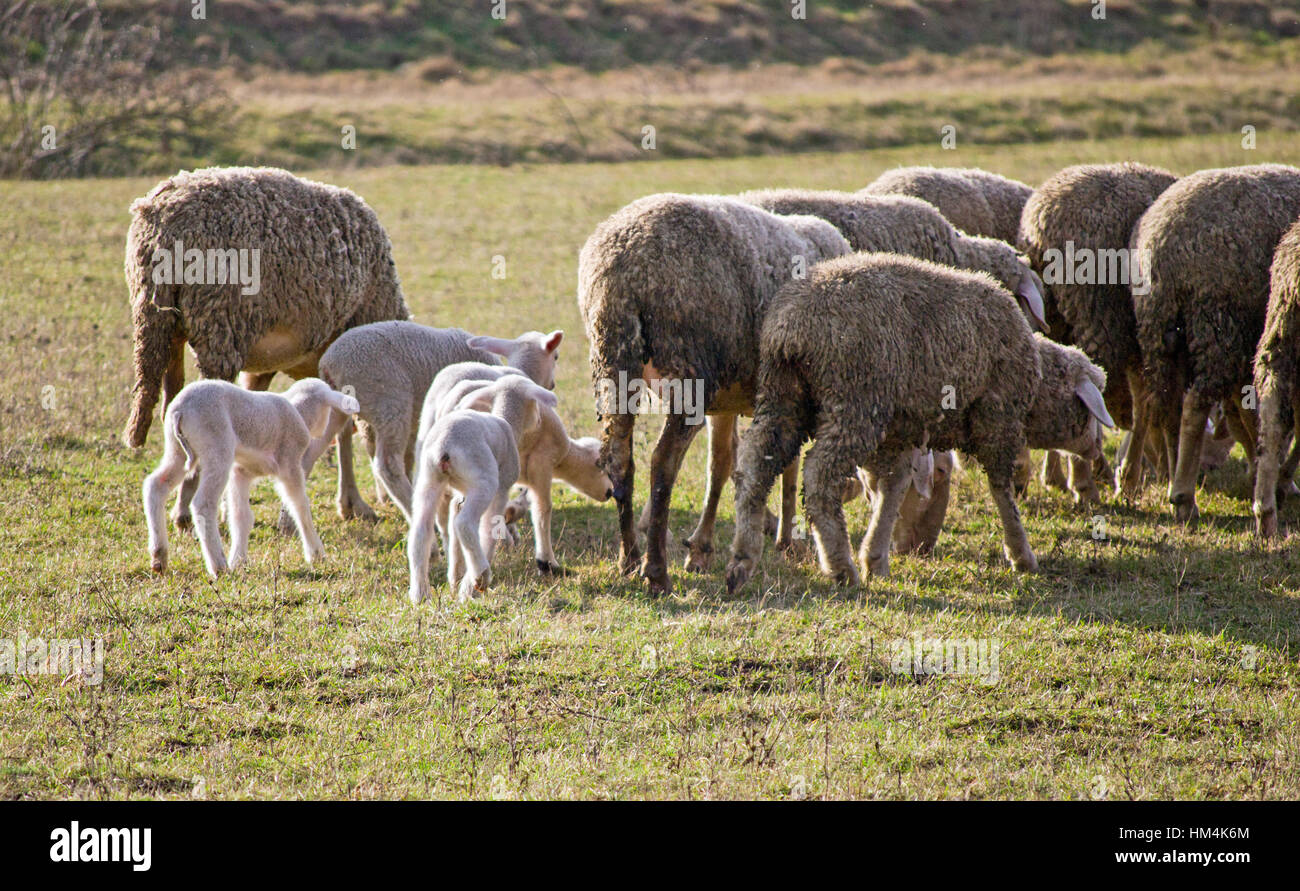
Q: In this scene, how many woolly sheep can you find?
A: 8